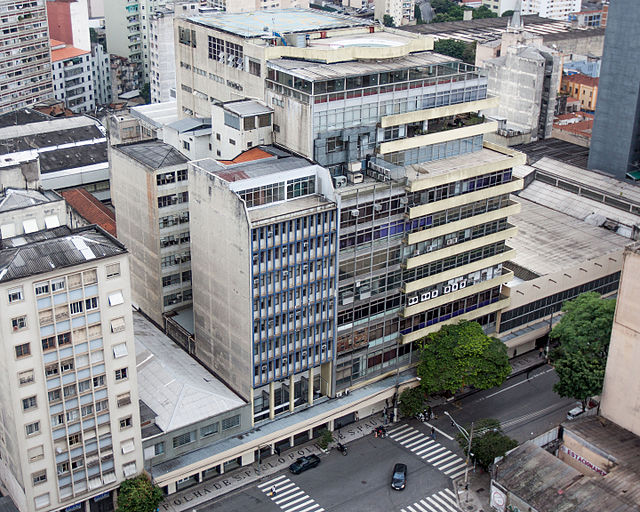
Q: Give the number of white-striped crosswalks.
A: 3